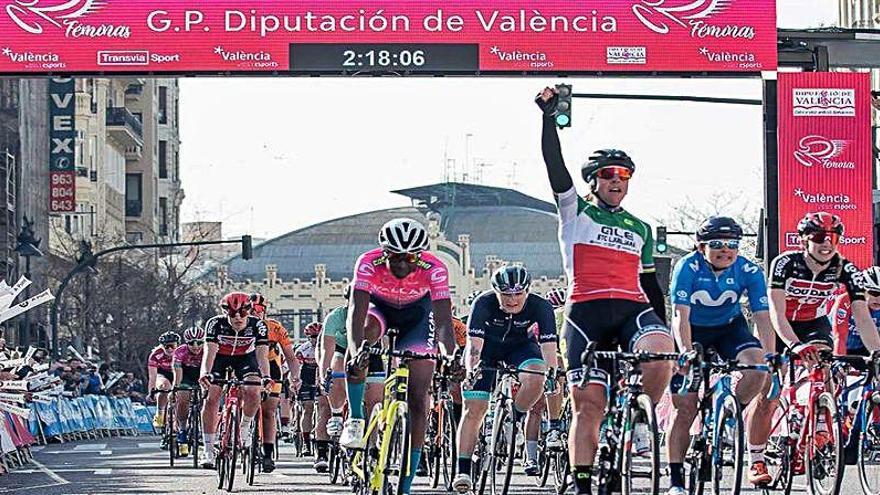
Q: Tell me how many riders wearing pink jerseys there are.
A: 3